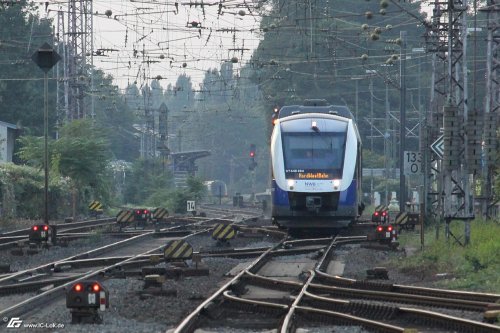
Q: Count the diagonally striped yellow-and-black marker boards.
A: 7